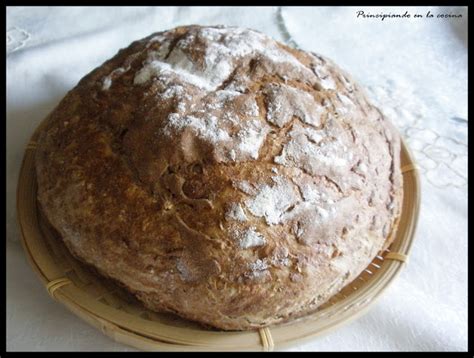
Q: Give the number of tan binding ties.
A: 5